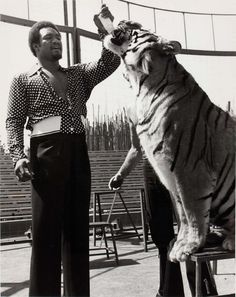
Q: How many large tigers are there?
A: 1